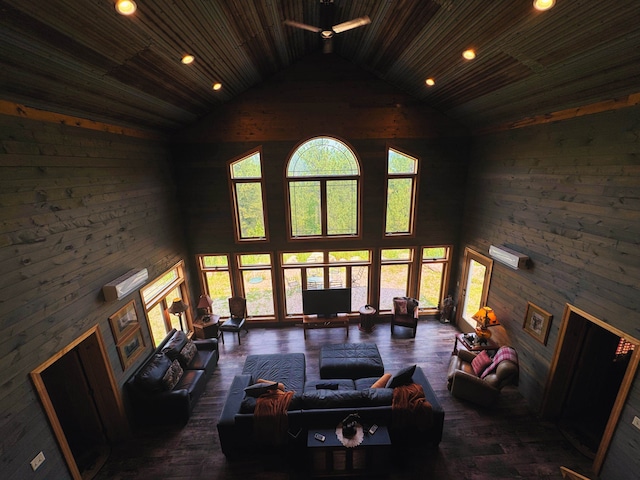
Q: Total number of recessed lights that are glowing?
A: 6